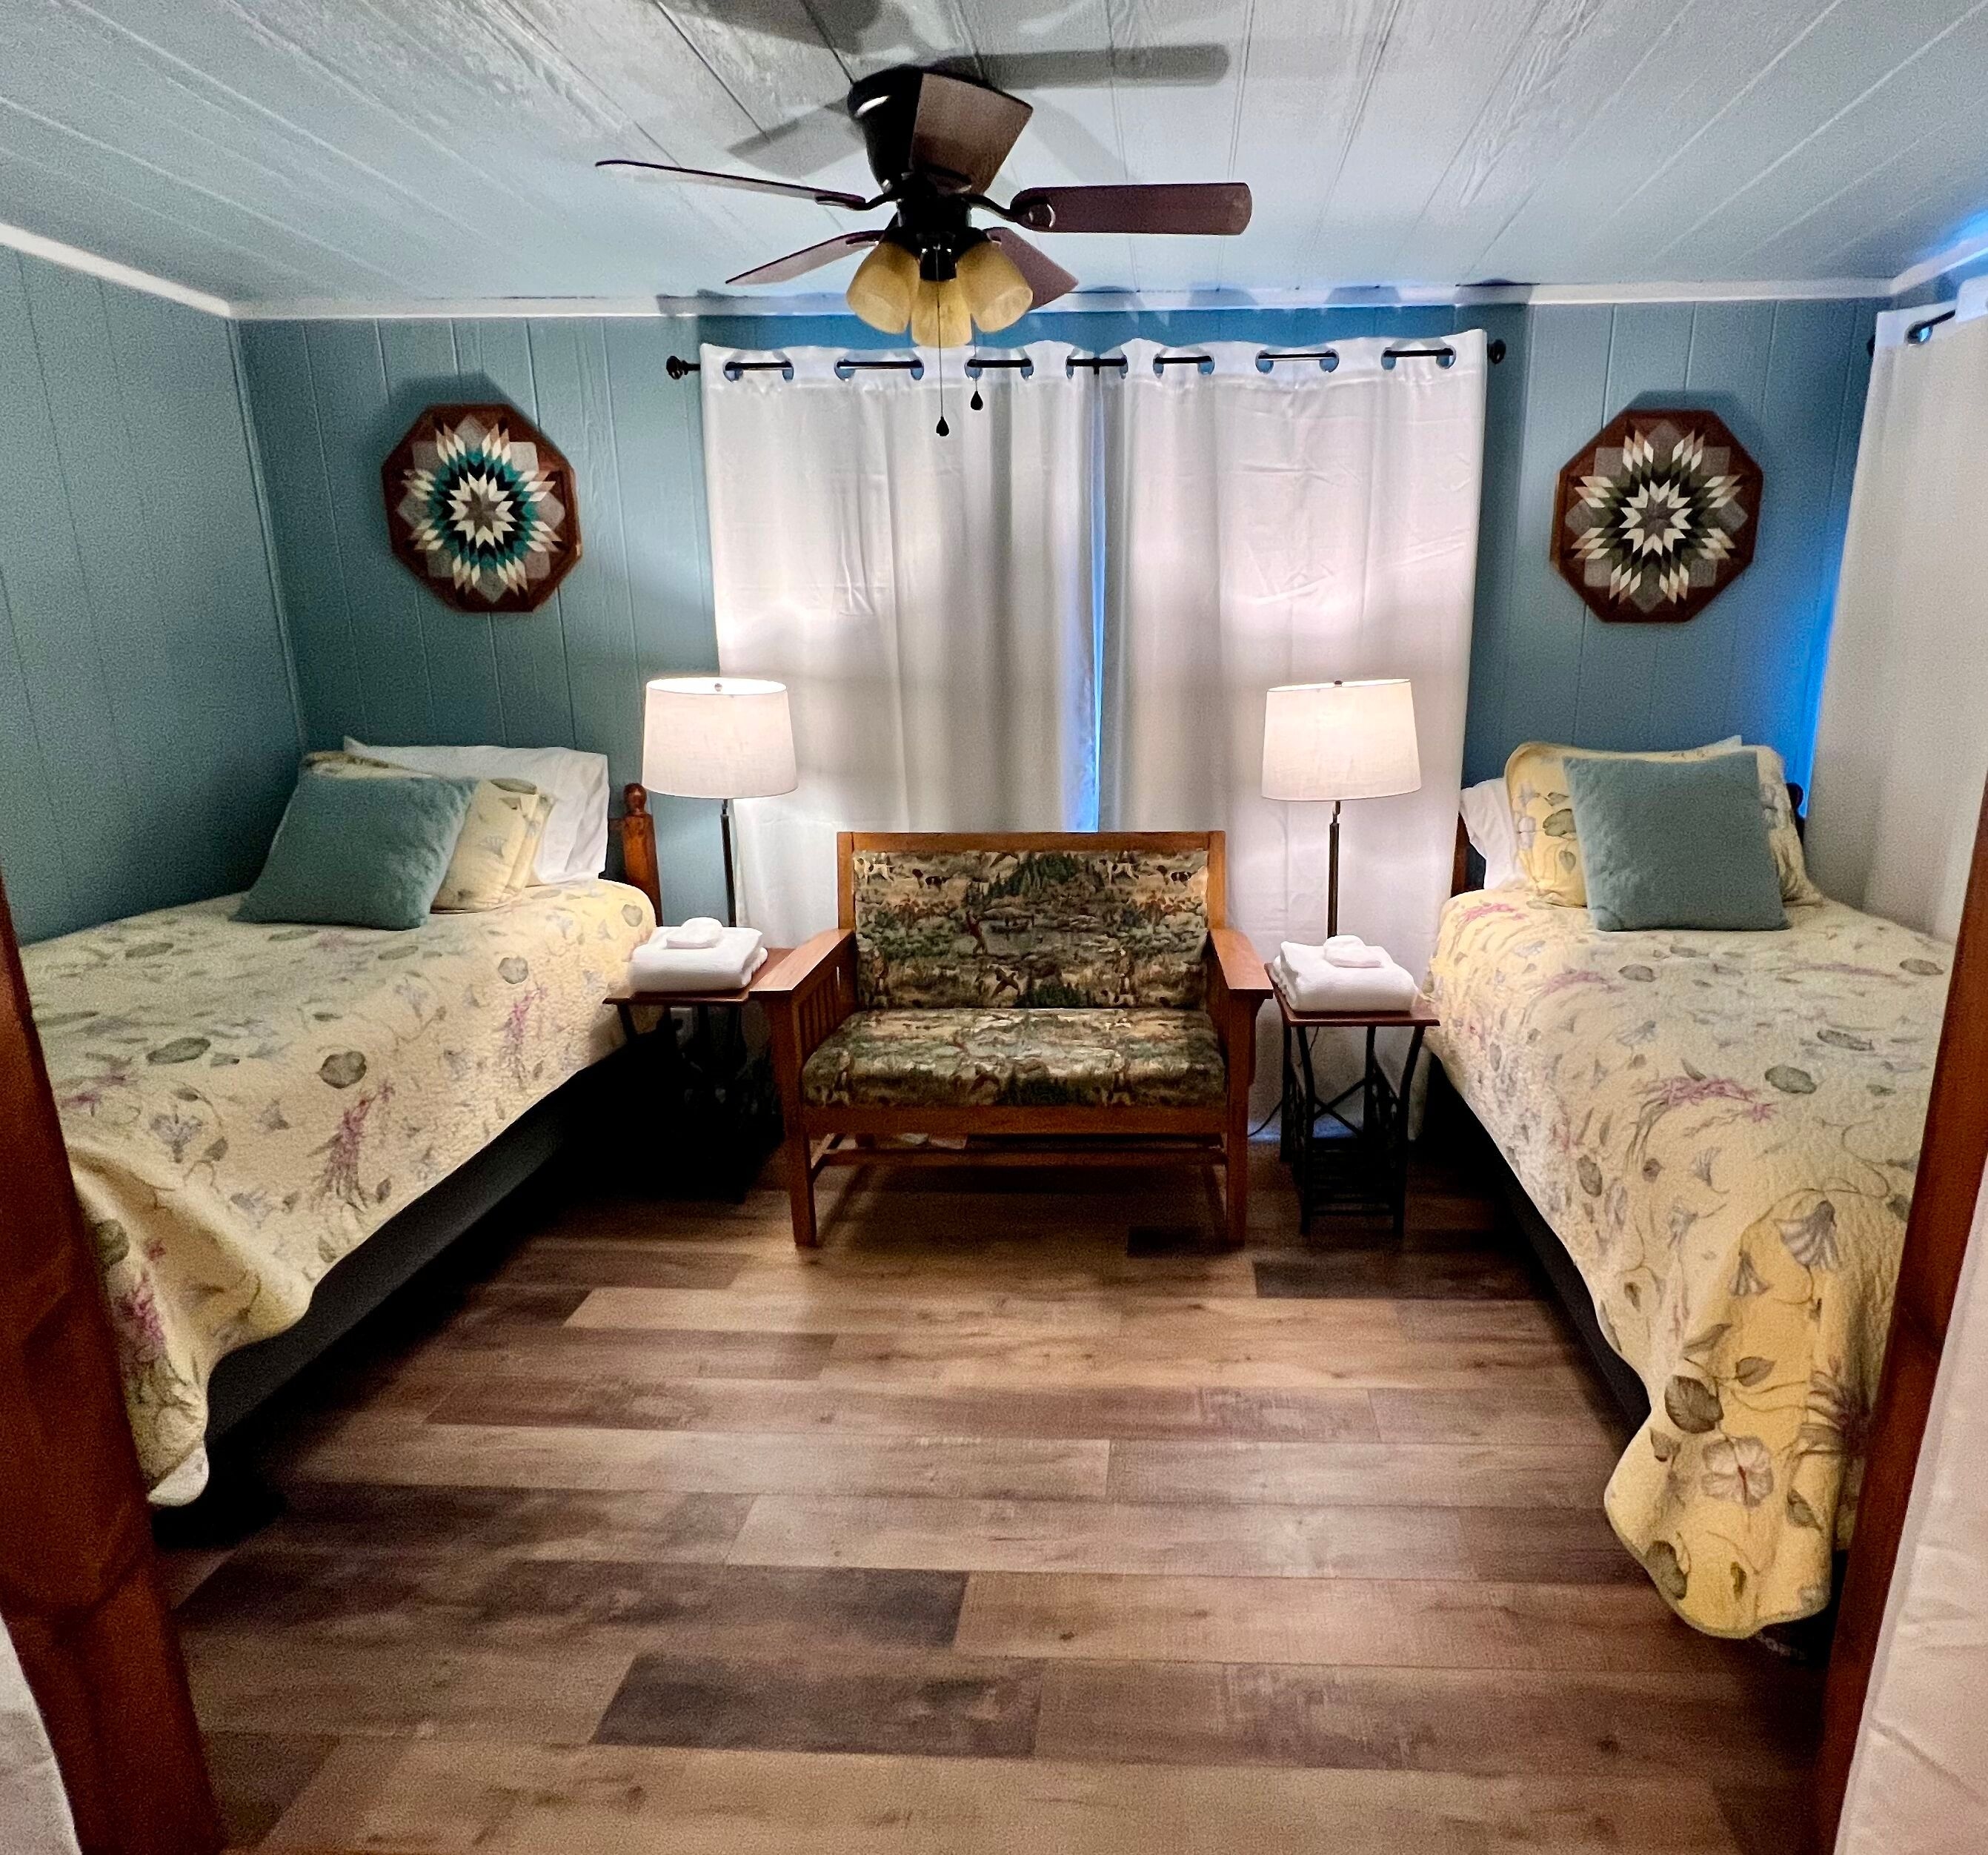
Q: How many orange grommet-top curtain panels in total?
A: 0